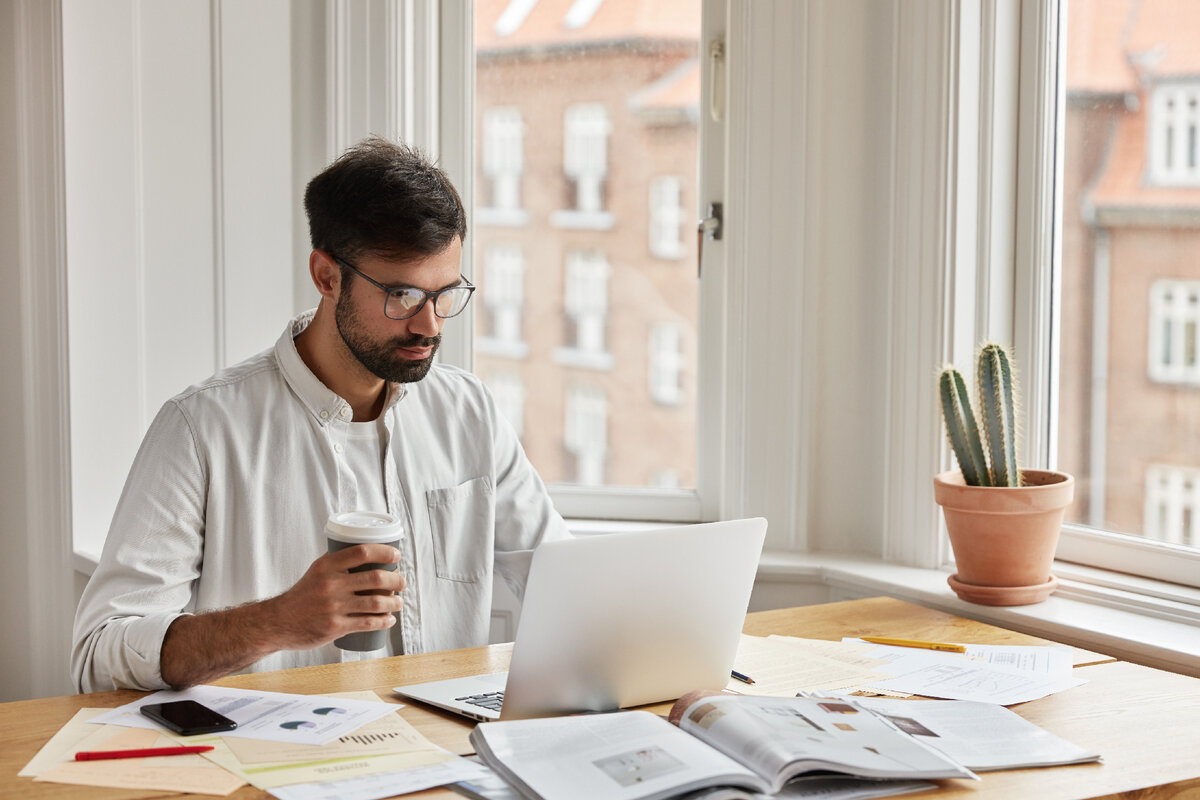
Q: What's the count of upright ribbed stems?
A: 2